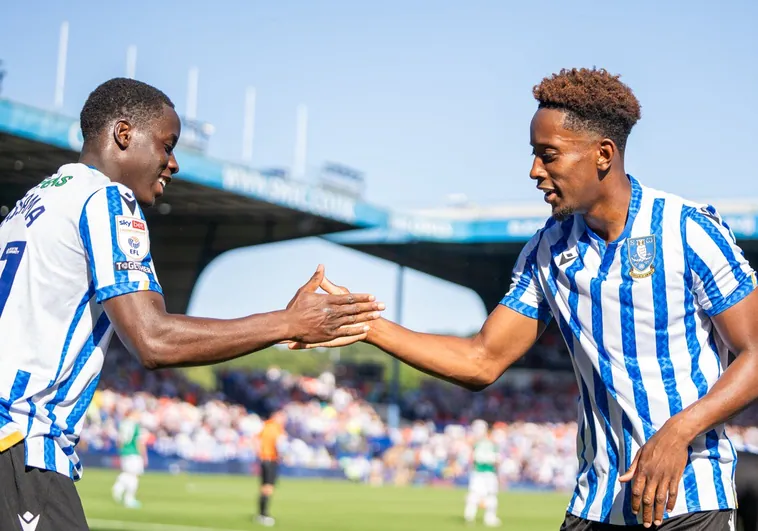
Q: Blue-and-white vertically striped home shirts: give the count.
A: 2